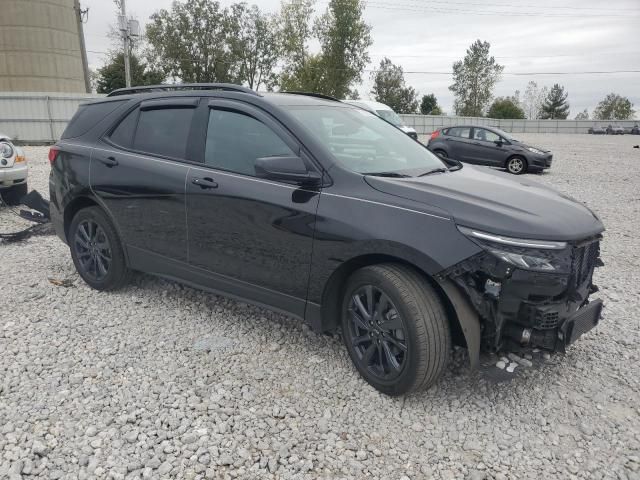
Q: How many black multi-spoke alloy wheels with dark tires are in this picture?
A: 2